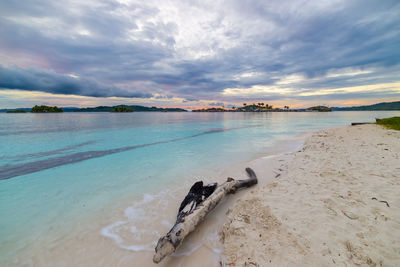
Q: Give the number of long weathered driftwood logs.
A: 1